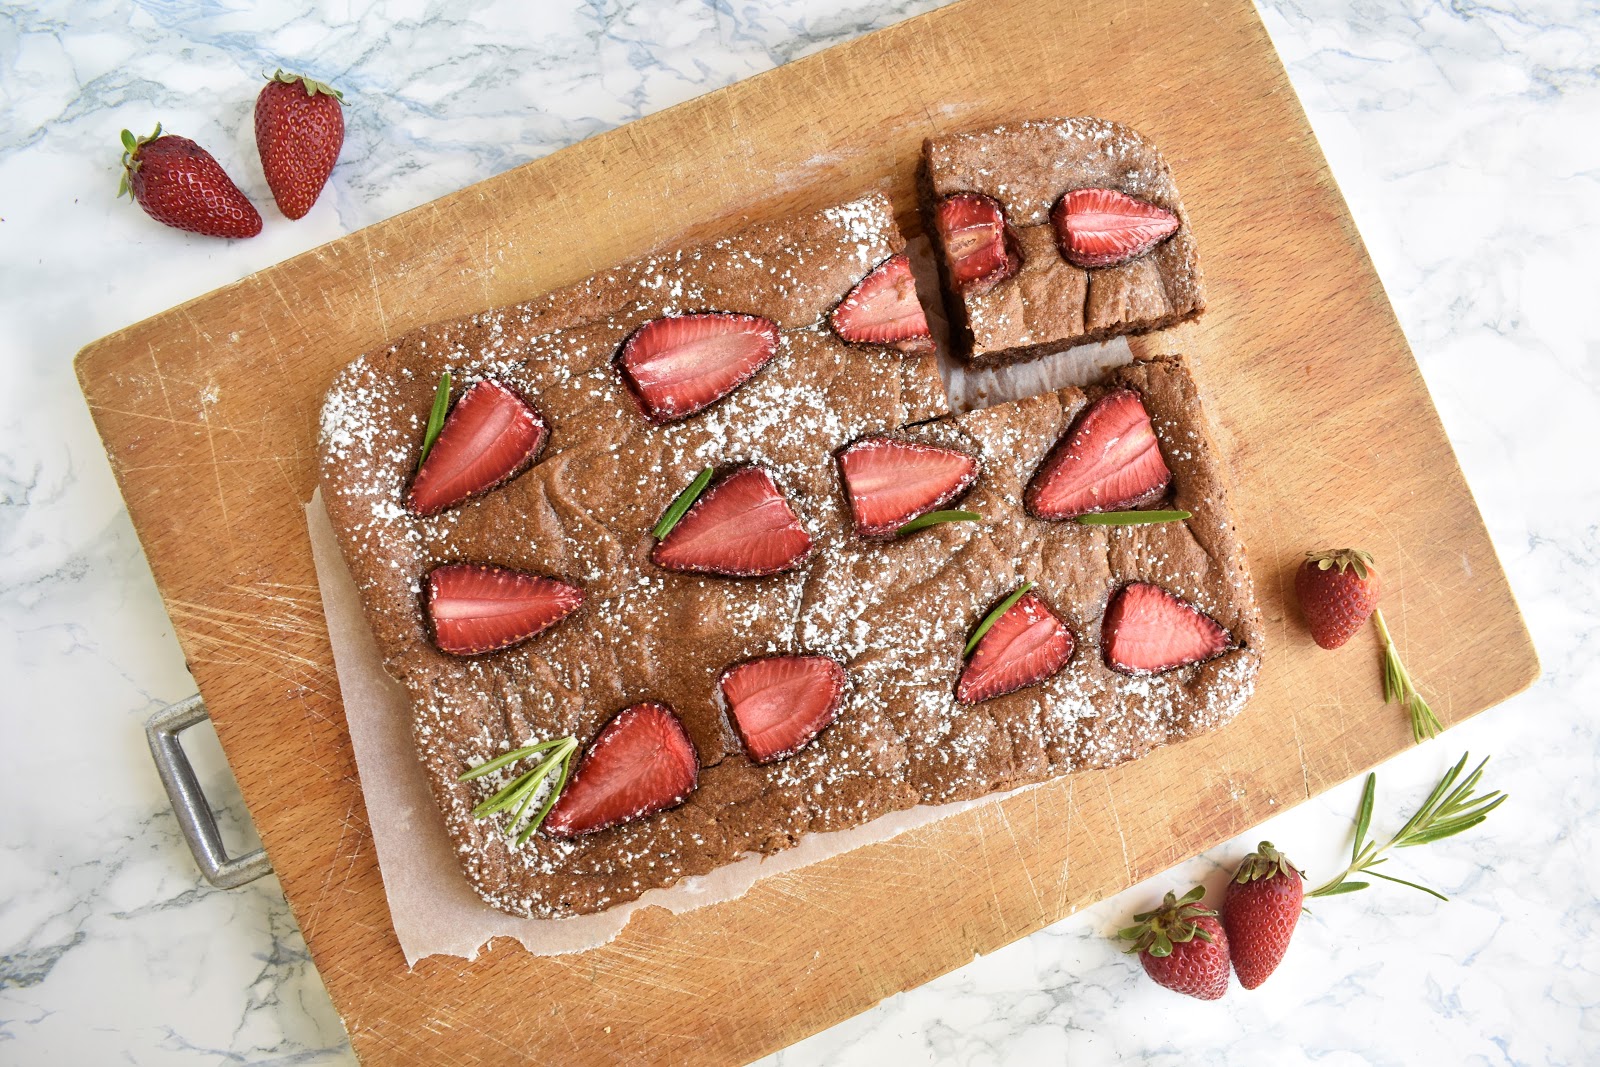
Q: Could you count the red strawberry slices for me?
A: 13